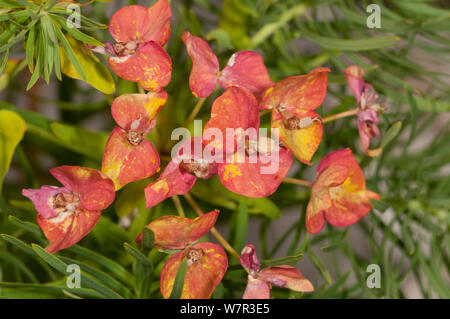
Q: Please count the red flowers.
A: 11